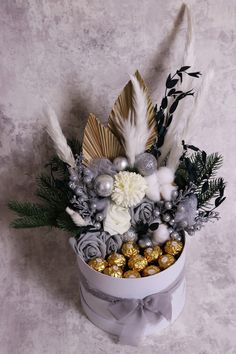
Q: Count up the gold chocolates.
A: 10